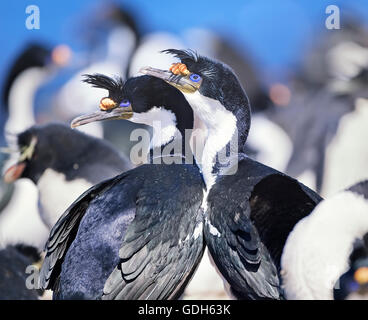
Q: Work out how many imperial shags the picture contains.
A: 2